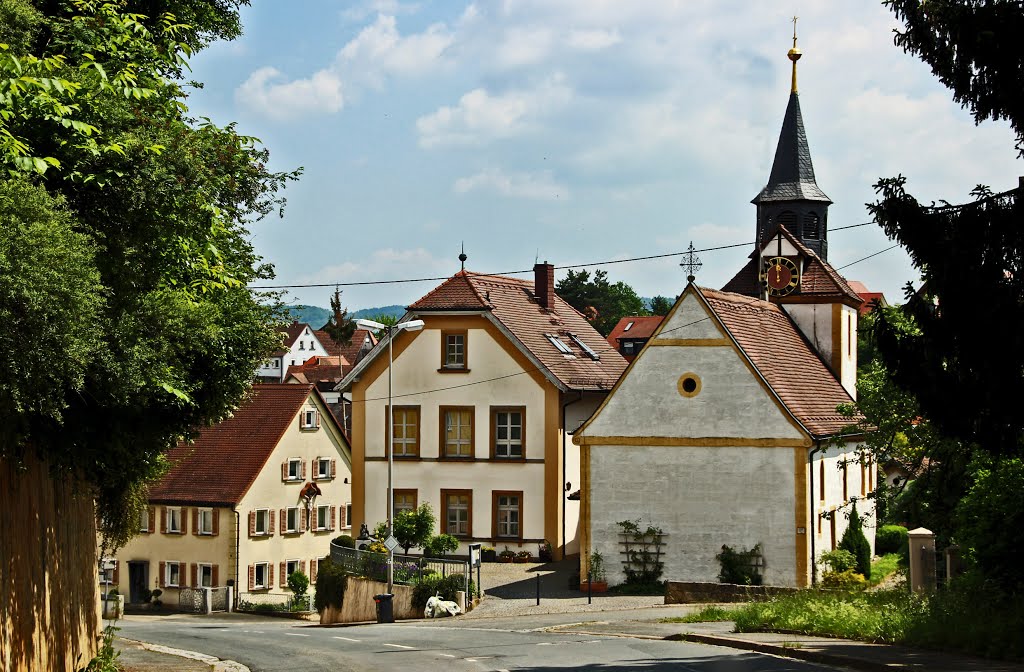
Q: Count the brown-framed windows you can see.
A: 7